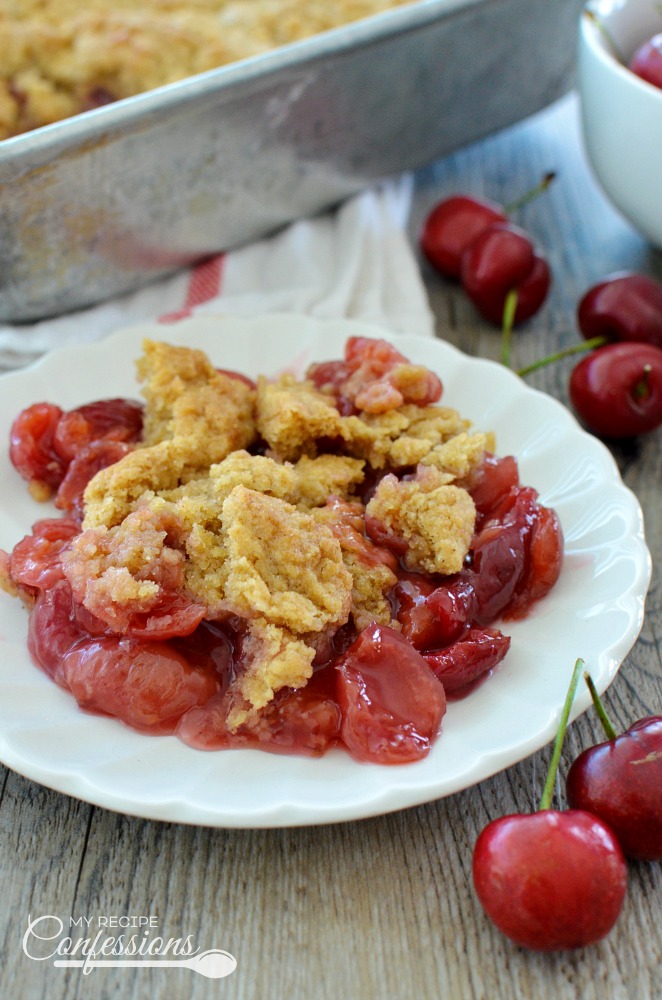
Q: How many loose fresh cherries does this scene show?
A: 6